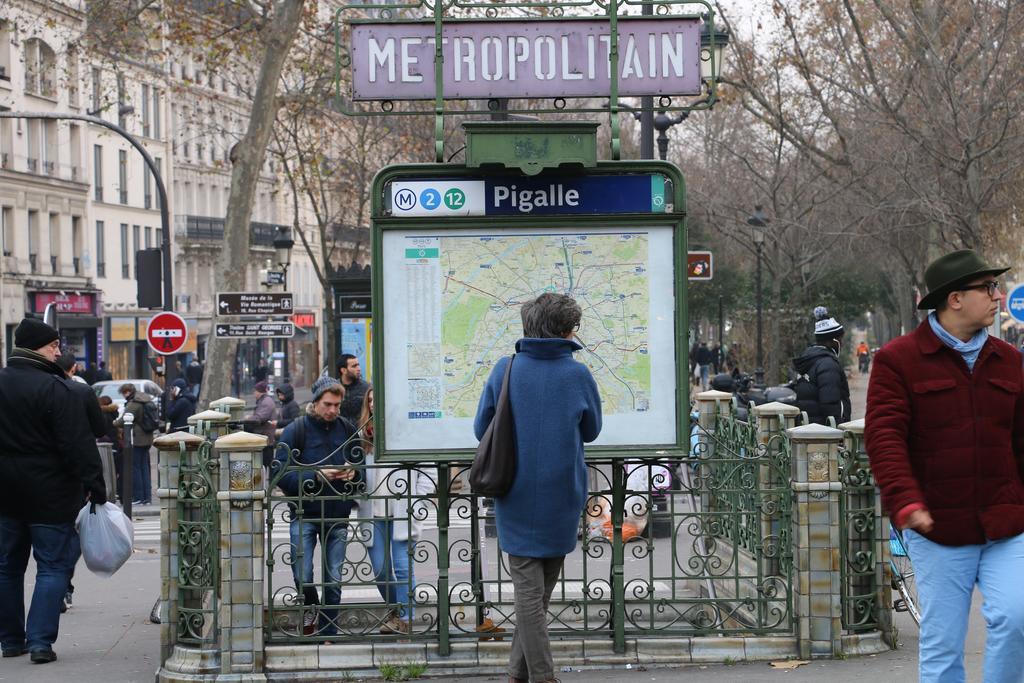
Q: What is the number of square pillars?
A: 8